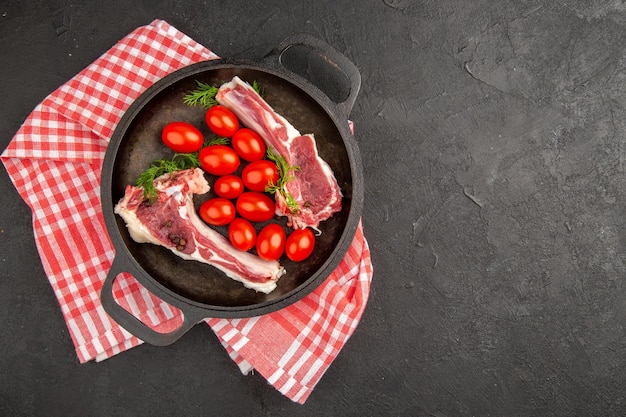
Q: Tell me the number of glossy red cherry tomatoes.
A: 11